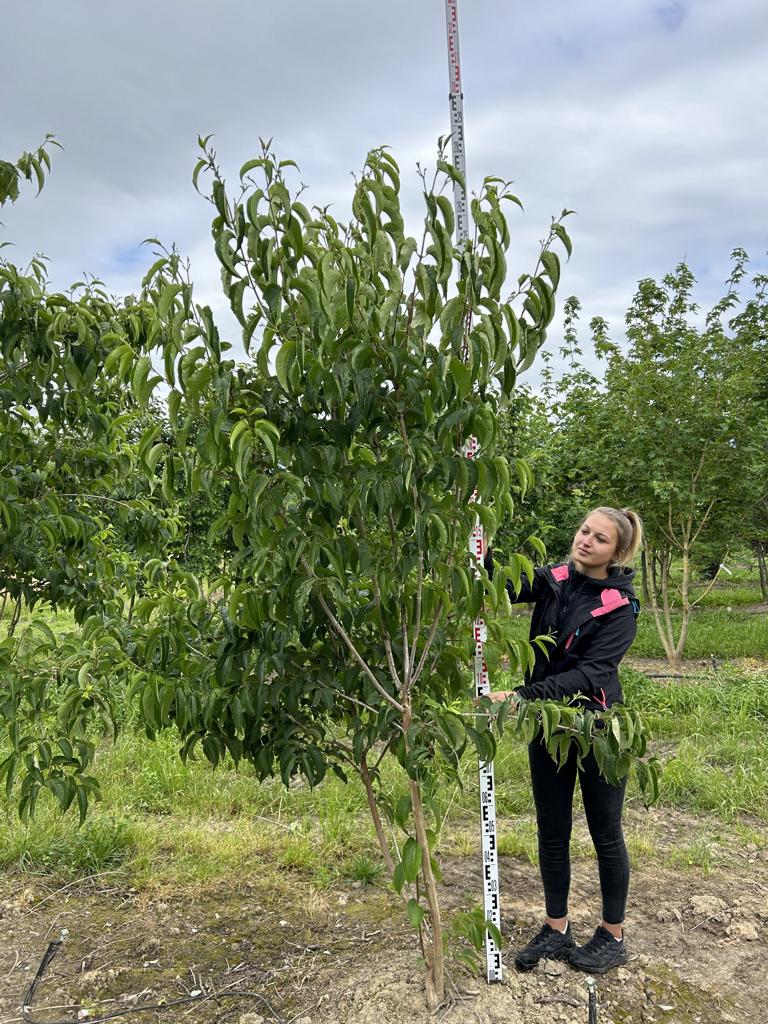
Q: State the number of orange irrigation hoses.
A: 0